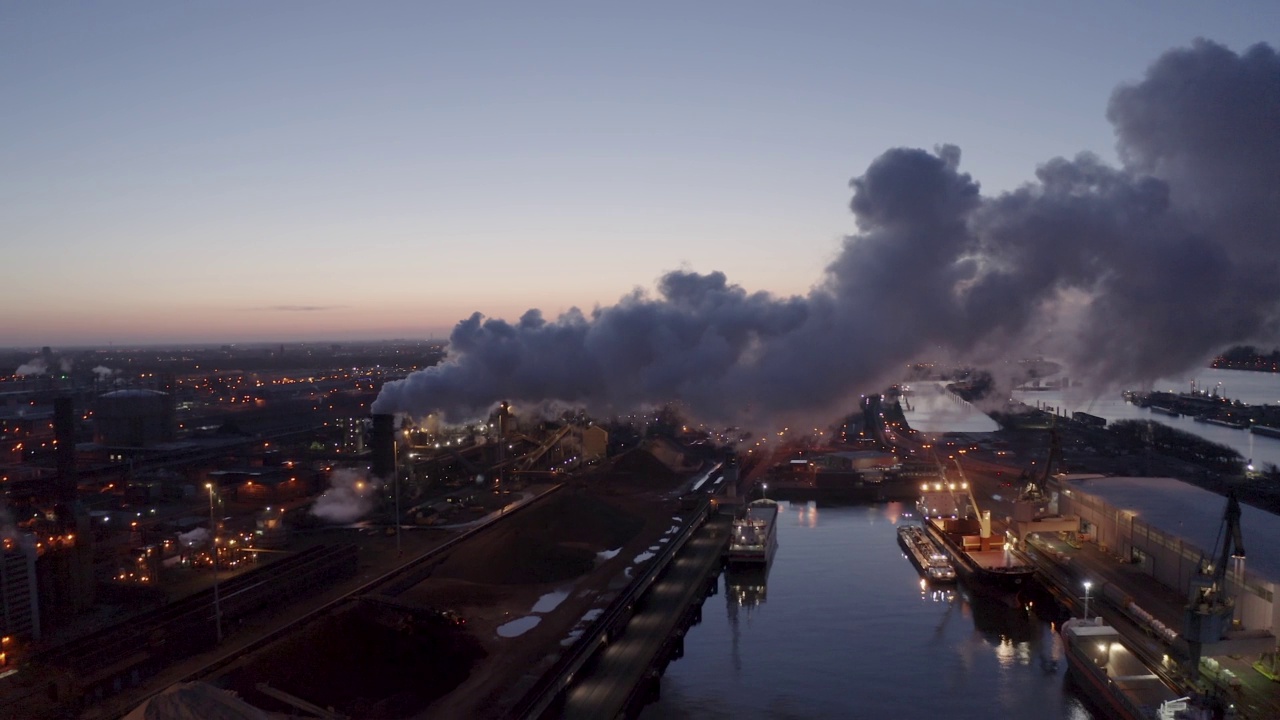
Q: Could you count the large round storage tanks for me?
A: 1